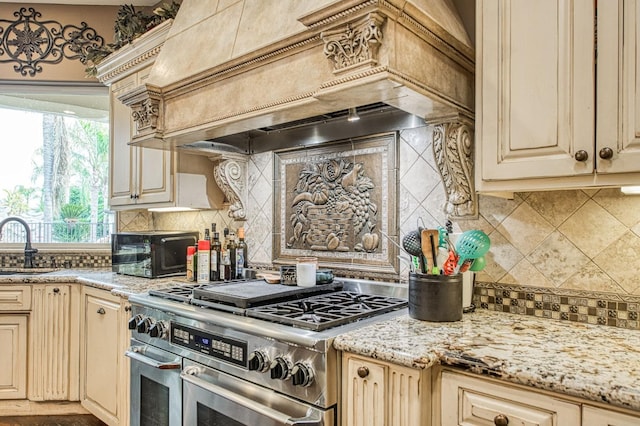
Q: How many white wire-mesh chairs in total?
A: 0